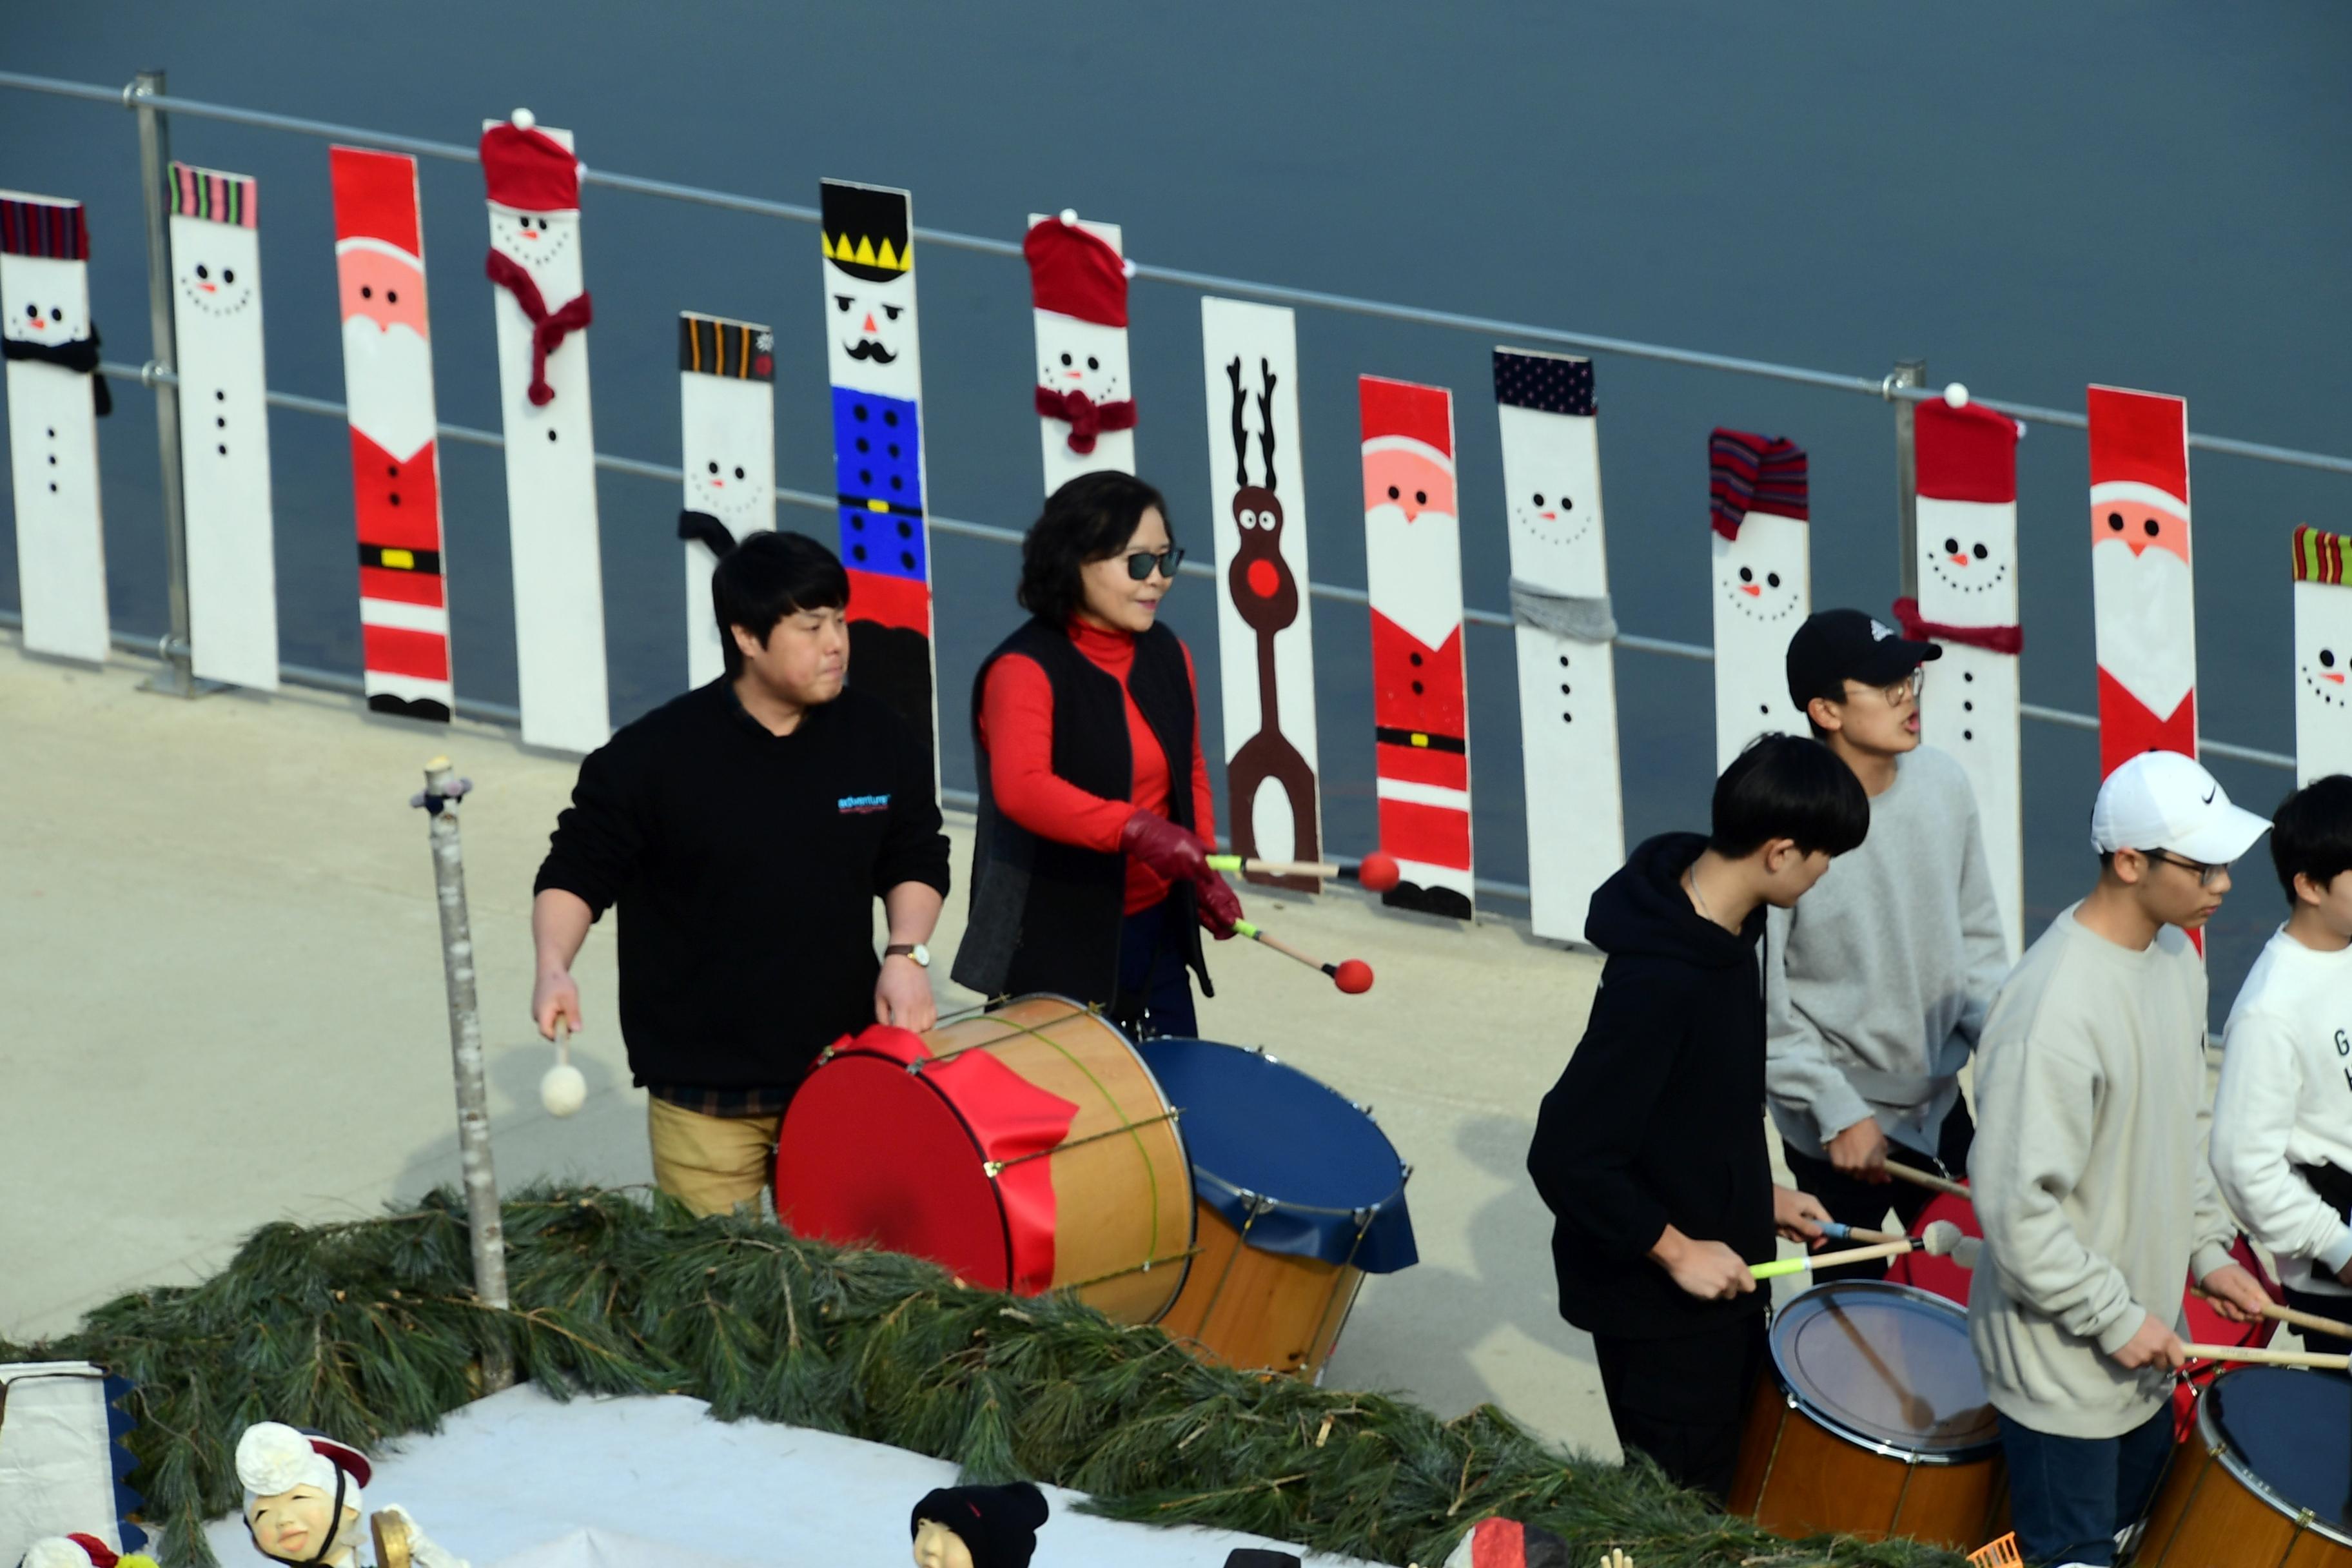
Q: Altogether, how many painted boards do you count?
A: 14